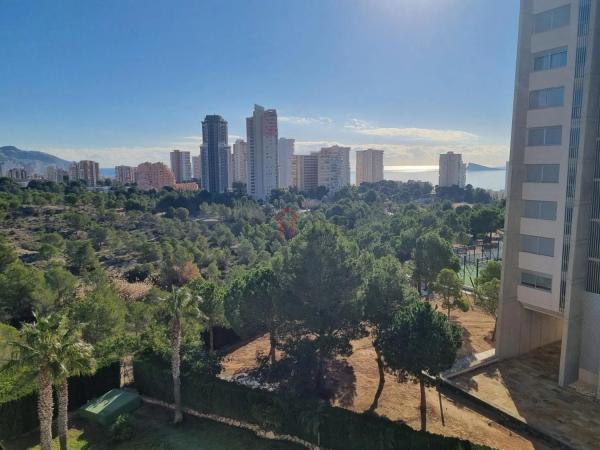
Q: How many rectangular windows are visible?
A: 8